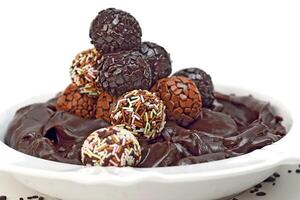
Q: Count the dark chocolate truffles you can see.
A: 4